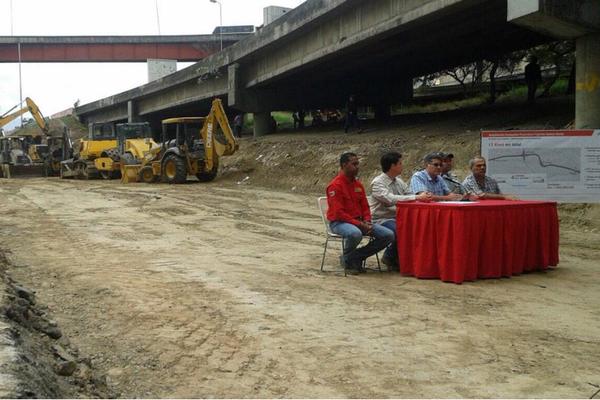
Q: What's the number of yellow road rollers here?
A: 1